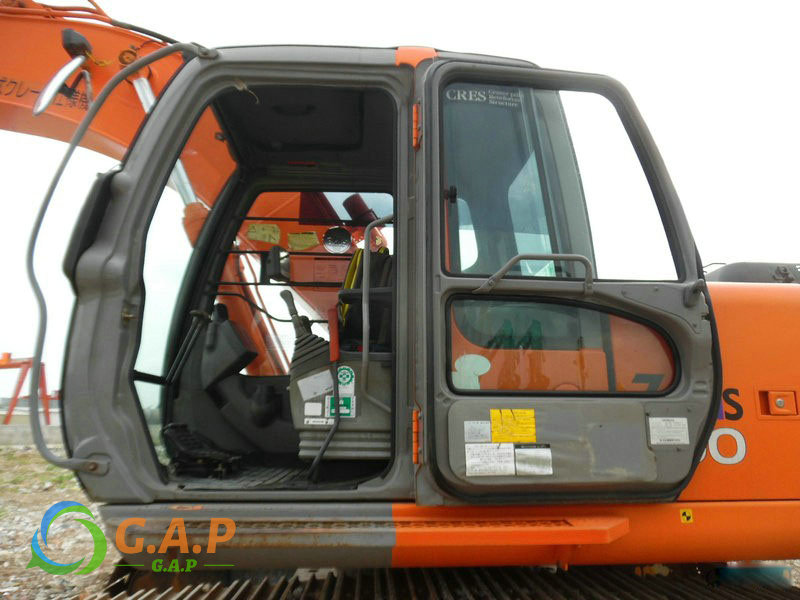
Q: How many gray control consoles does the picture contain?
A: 1